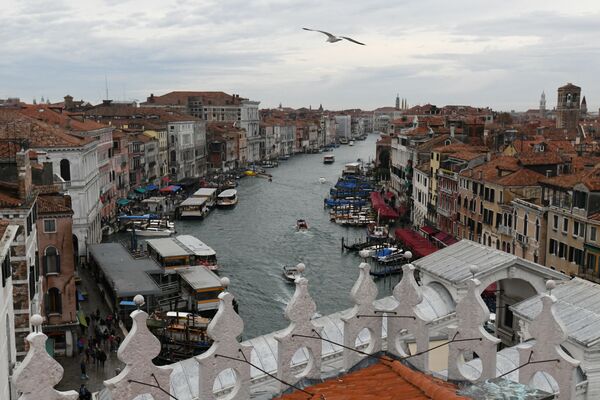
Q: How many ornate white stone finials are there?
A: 8